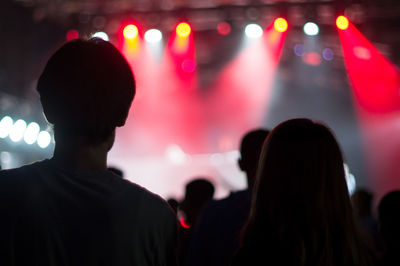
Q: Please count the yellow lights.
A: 4